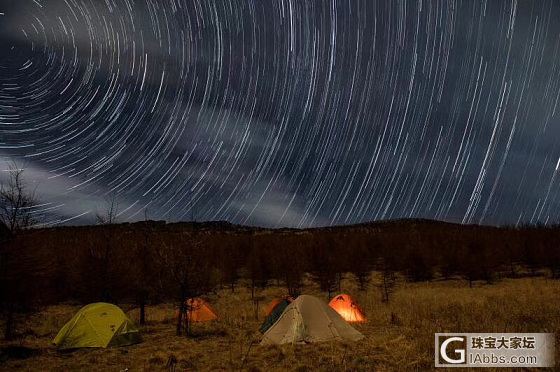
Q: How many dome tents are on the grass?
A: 6